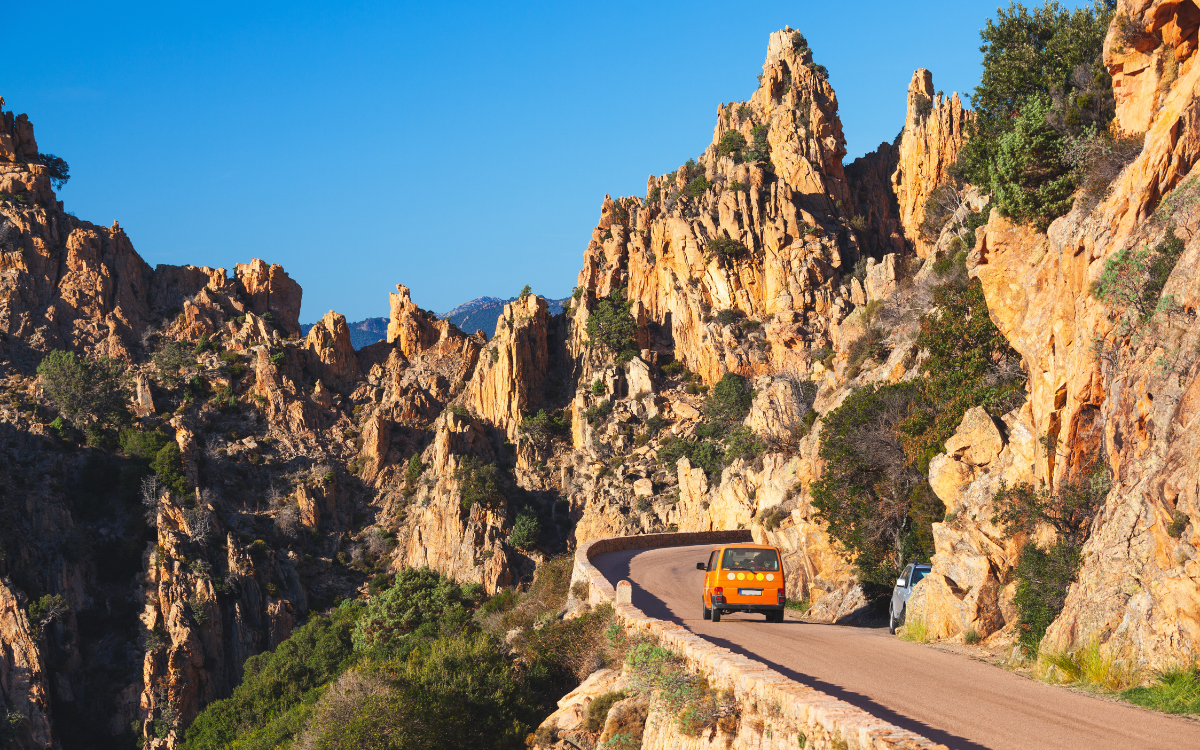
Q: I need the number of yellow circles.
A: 3